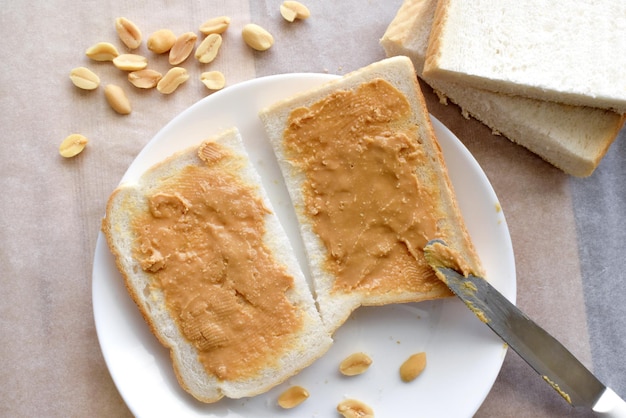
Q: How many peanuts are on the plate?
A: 4